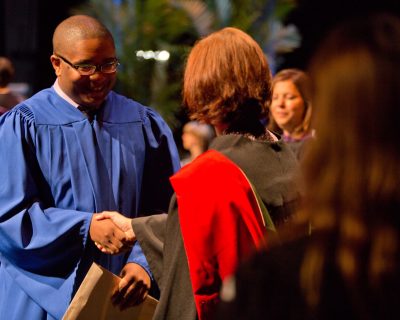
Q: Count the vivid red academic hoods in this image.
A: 1